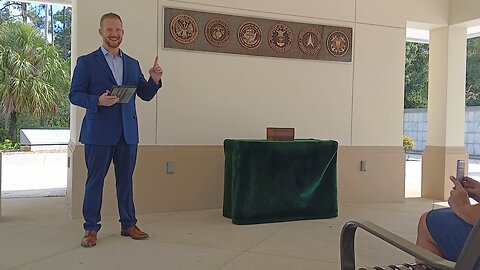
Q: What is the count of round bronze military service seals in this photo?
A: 6